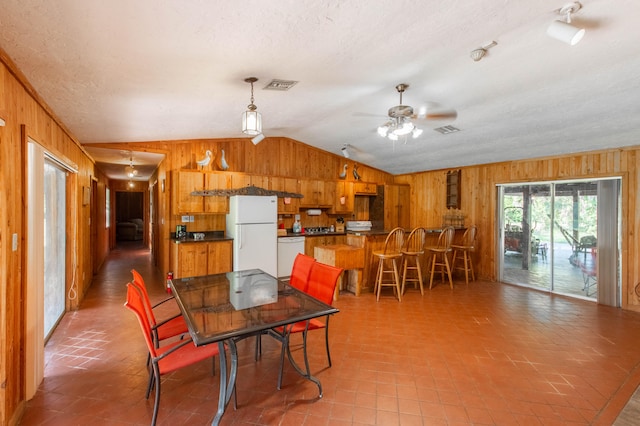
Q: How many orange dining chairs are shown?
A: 4